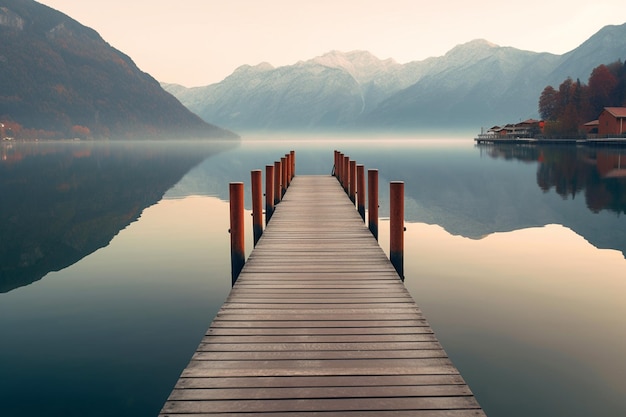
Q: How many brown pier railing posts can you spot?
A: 15